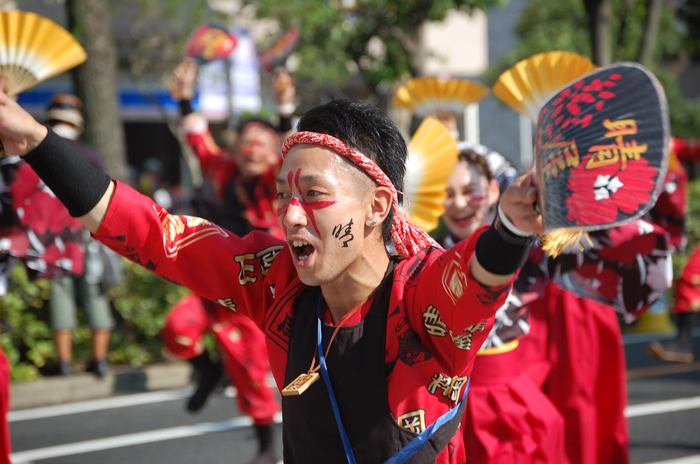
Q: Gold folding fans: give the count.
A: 4